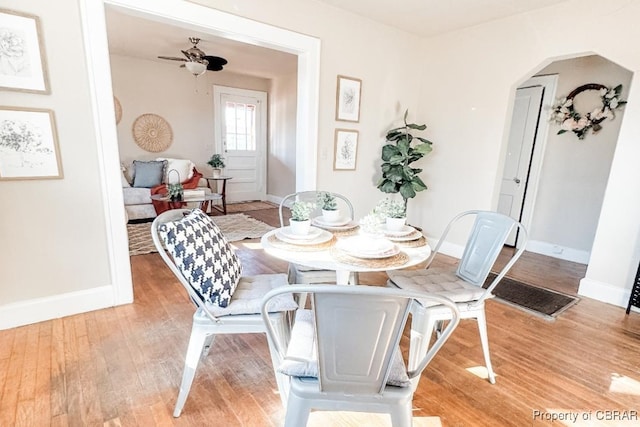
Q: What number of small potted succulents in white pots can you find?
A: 3